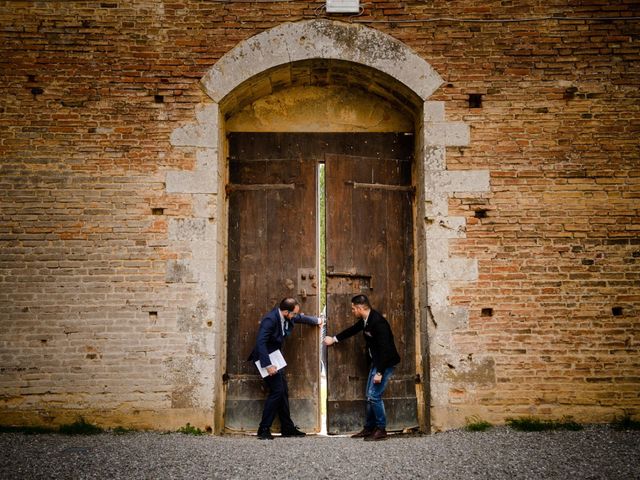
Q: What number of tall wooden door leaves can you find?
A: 2